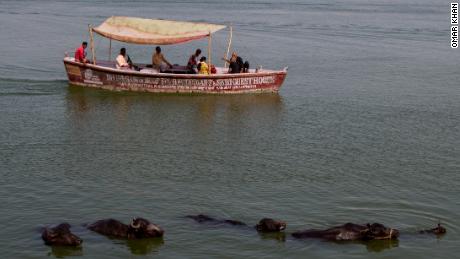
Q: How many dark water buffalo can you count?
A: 5